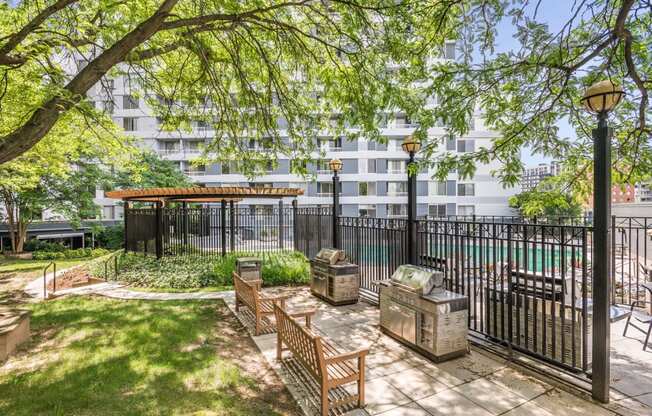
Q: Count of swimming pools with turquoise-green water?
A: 1